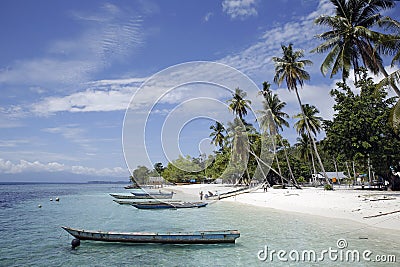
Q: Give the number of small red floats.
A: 0